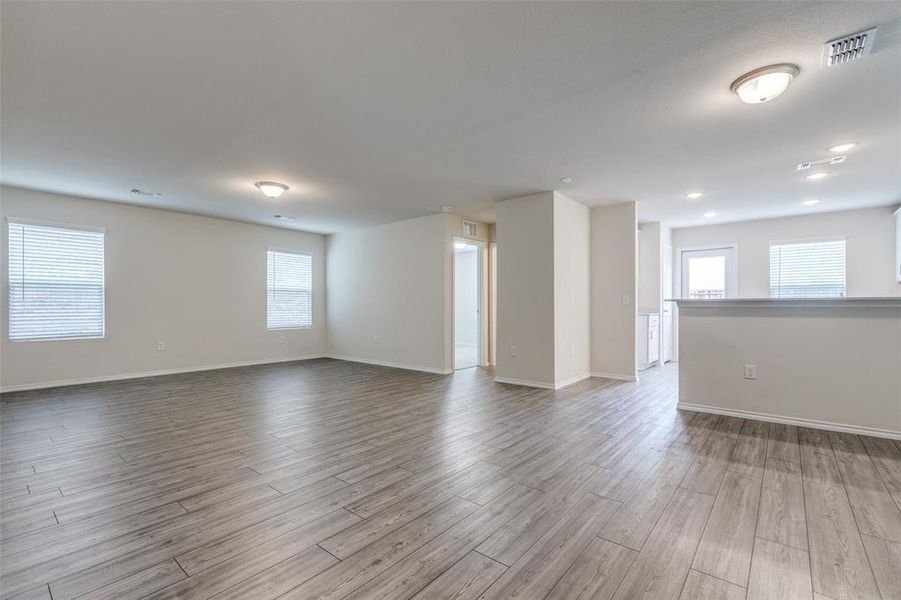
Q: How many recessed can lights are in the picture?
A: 5